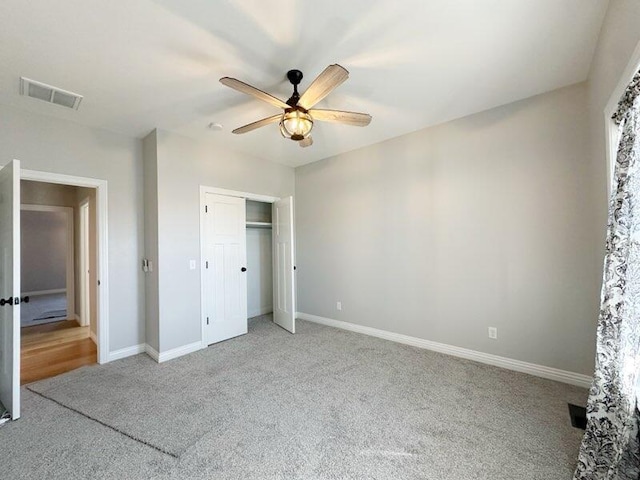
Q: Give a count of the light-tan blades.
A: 5